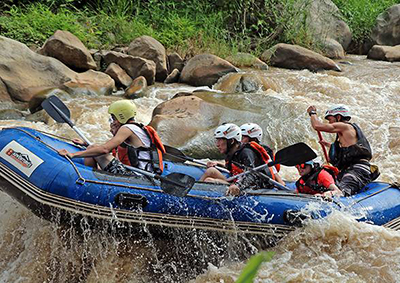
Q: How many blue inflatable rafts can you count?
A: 1